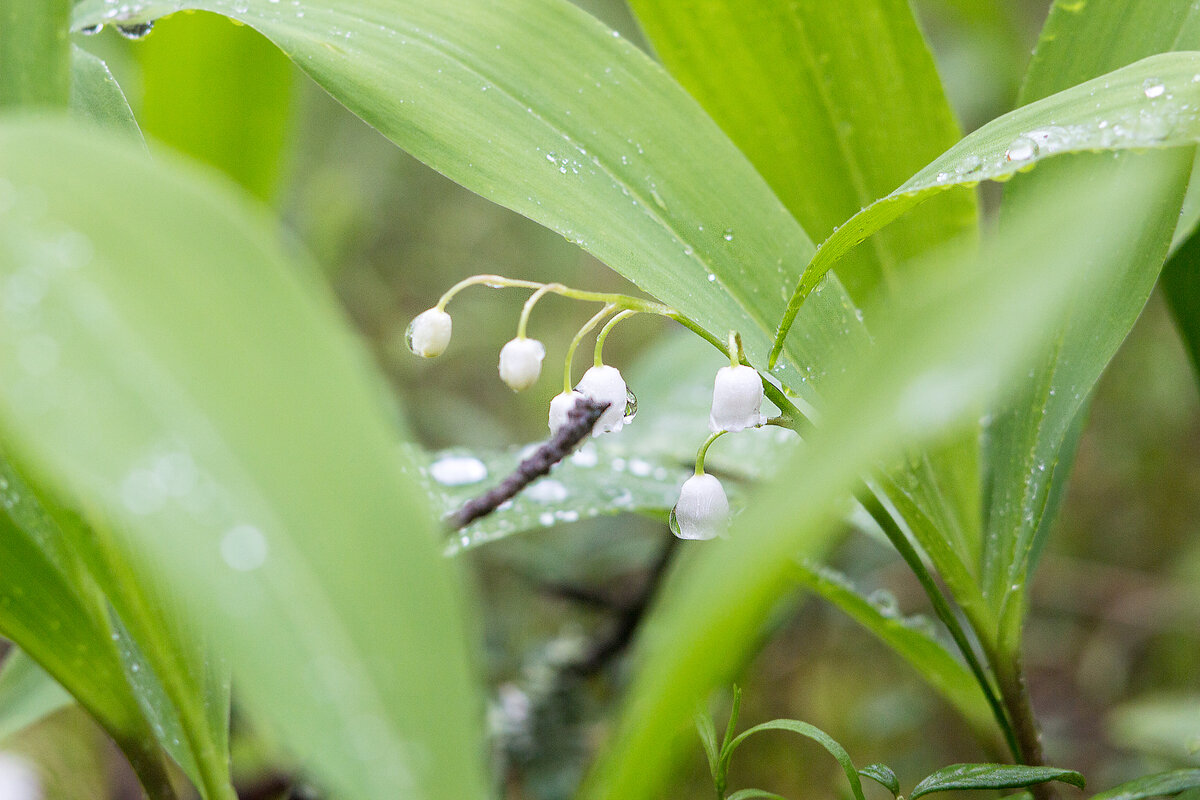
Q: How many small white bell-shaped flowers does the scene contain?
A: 6